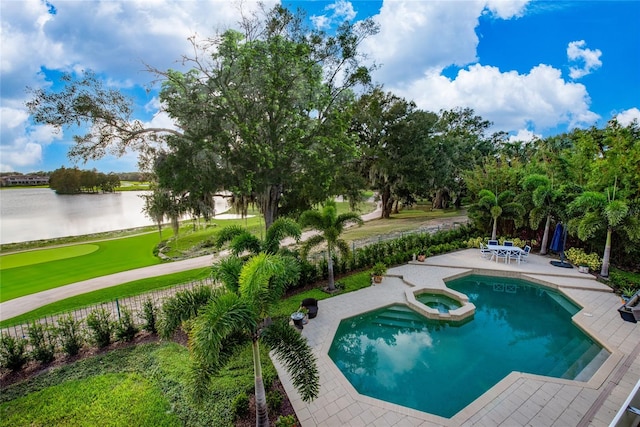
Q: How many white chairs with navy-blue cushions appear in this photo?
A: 6